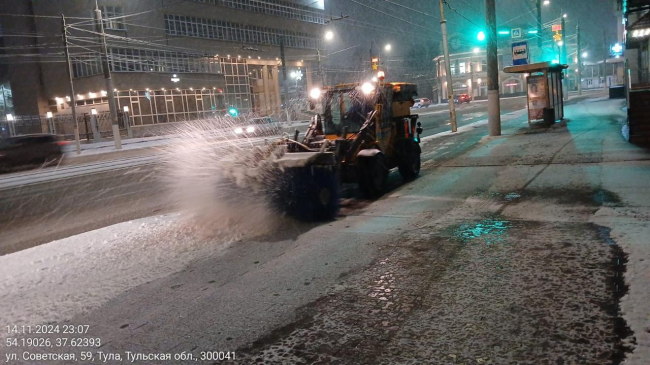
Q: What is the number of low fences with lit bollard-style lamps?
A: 1